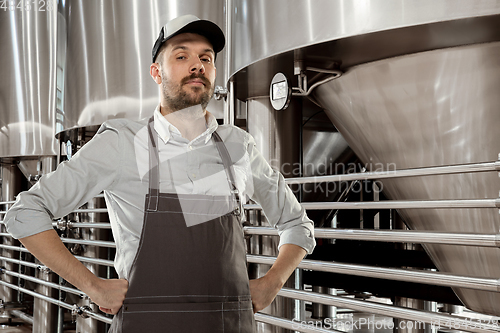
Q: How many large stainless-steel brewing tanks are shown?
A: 3